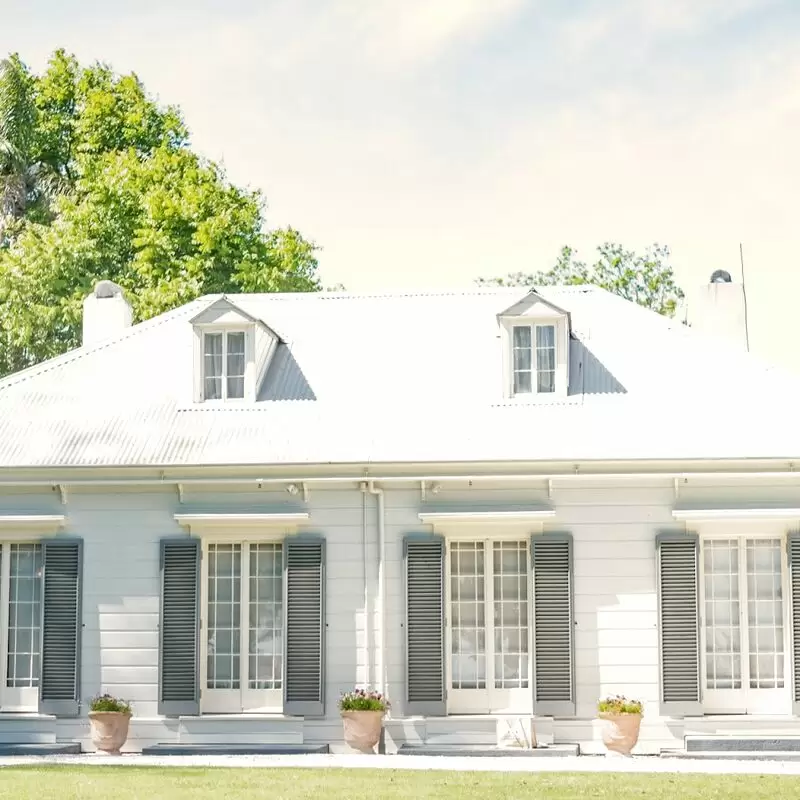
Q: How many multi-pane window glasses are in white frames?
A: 6